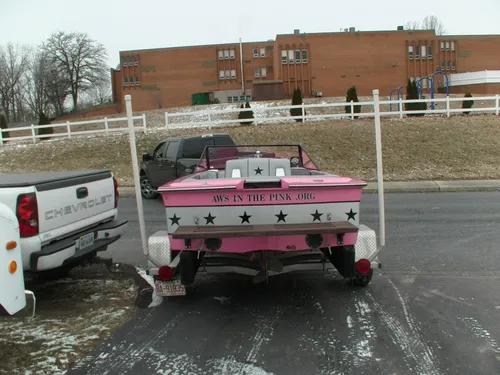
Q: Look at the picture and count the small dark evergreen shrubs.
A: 7